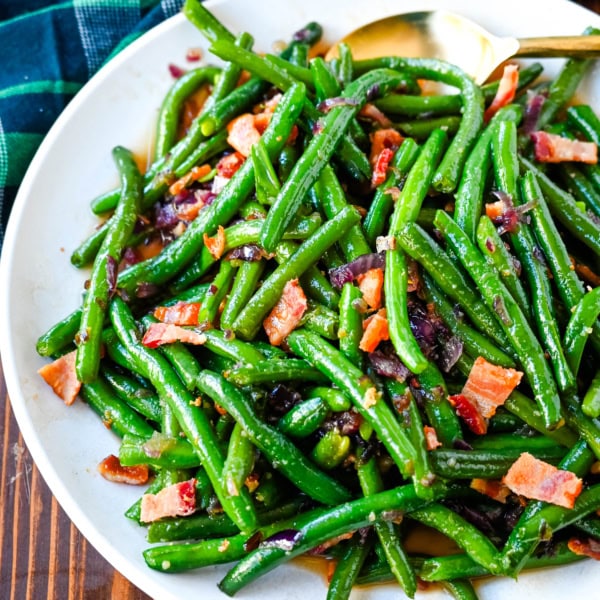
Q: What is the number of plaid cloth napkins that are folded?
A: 1